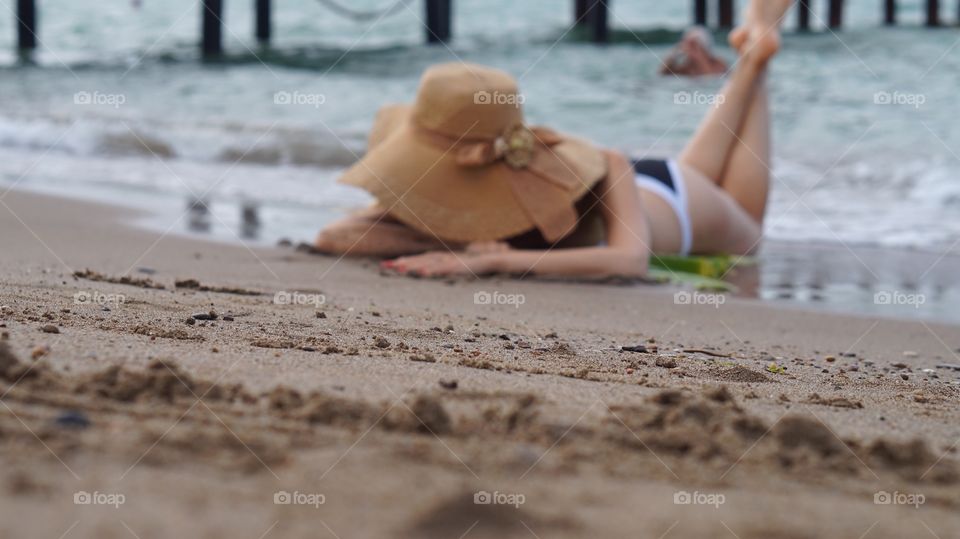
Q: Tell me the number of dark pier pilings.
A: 12